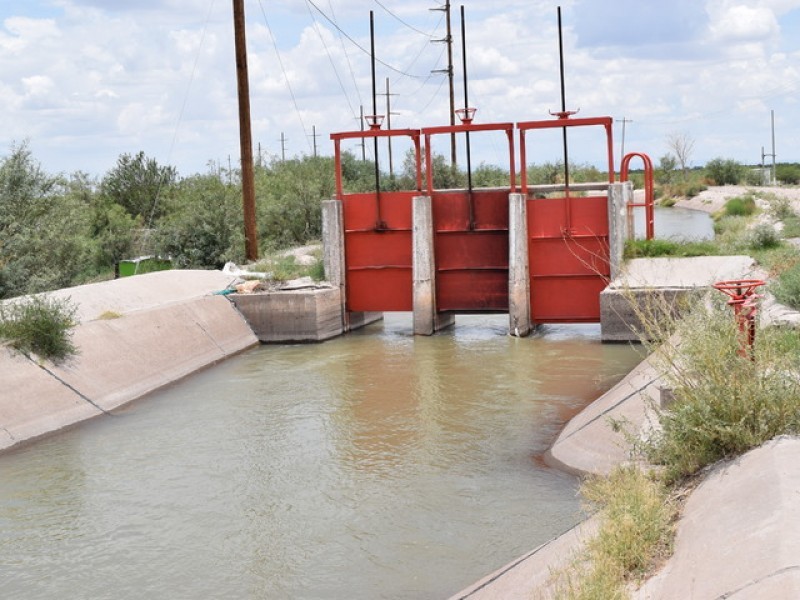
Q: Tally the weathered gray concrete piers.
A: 4